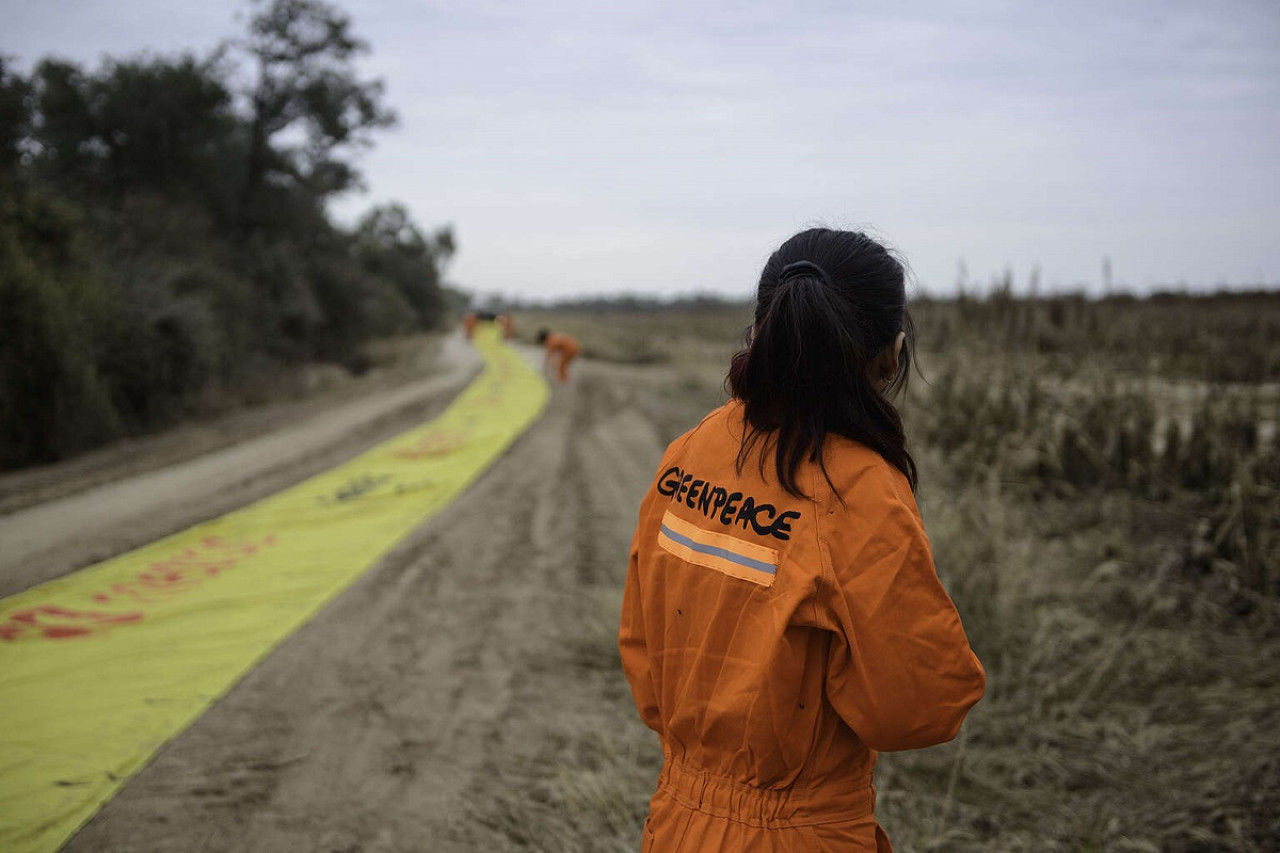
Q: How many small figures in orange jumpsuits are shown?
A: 3